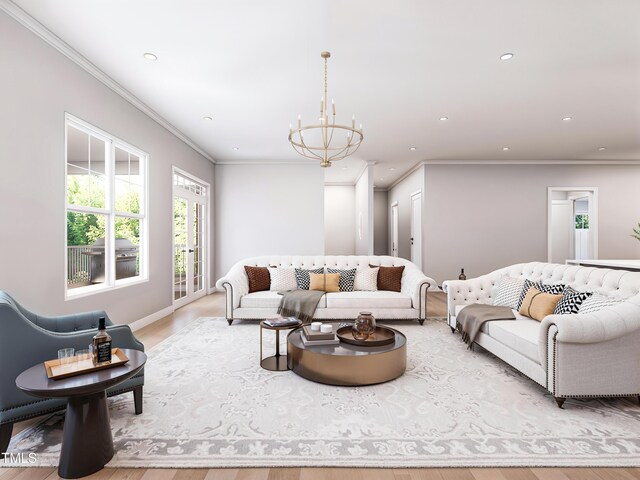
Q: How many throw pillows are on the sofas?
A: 12